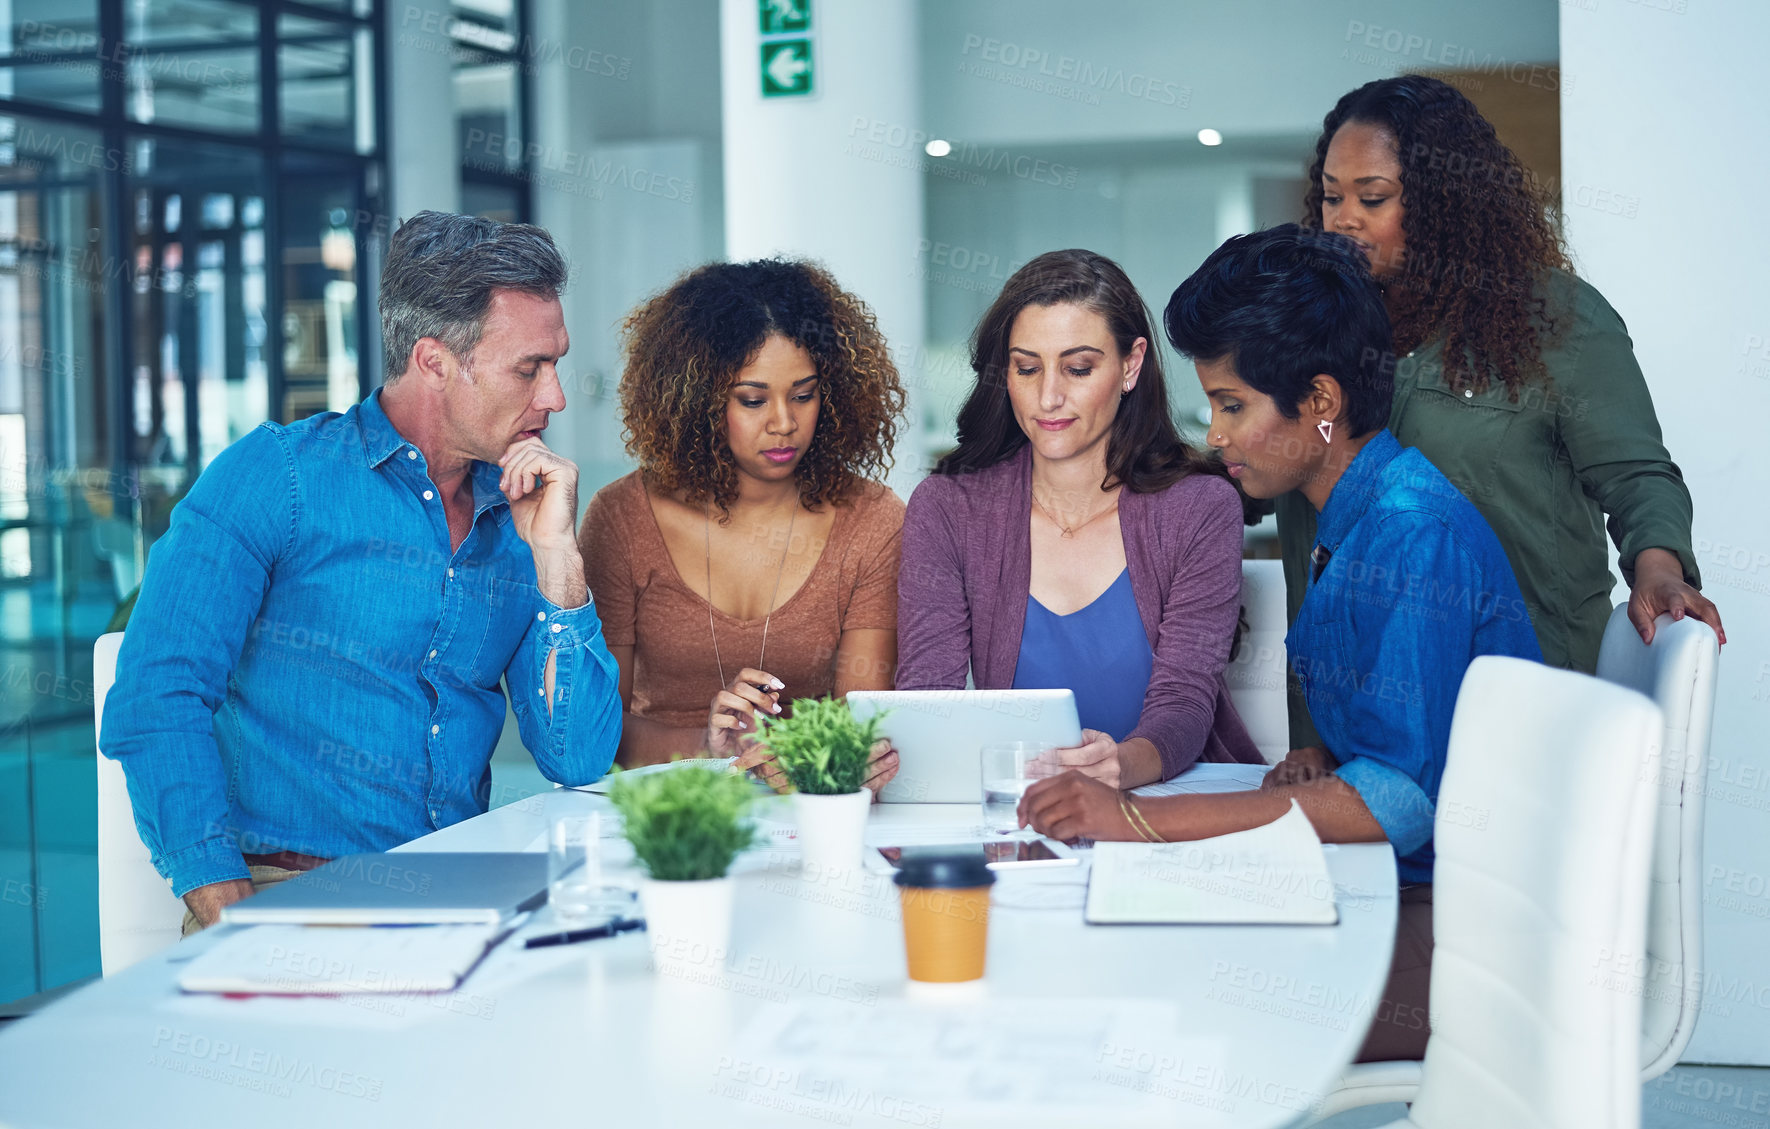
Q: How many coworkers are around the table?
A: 5